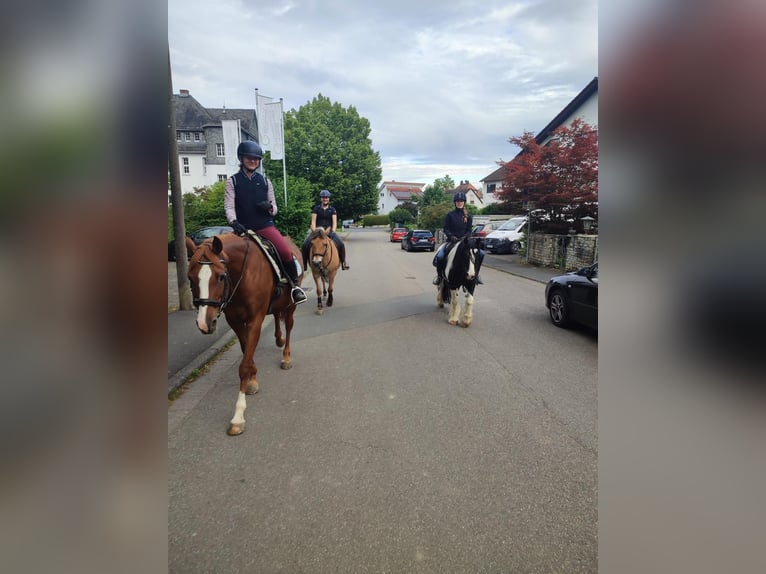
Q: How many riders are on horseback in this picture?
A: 3